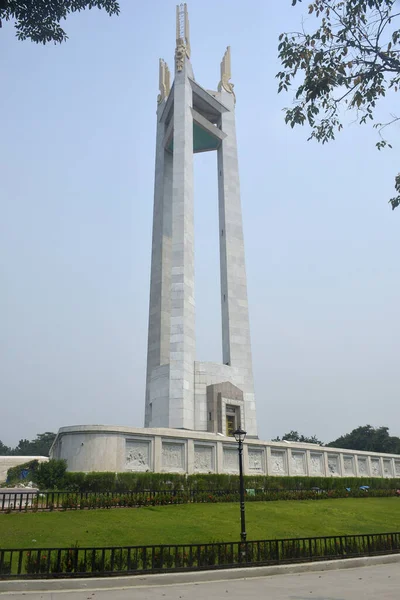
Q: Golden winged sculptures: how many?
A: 3